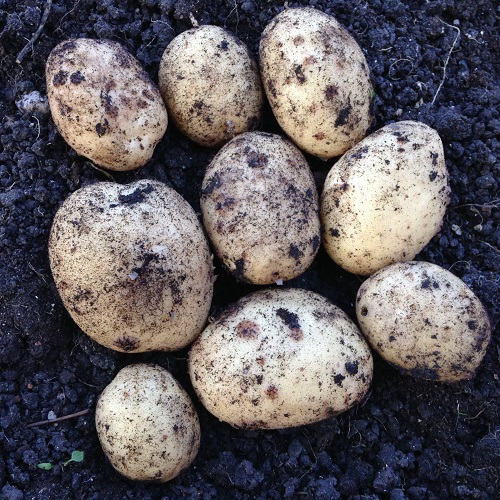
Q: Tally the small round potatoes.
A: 2